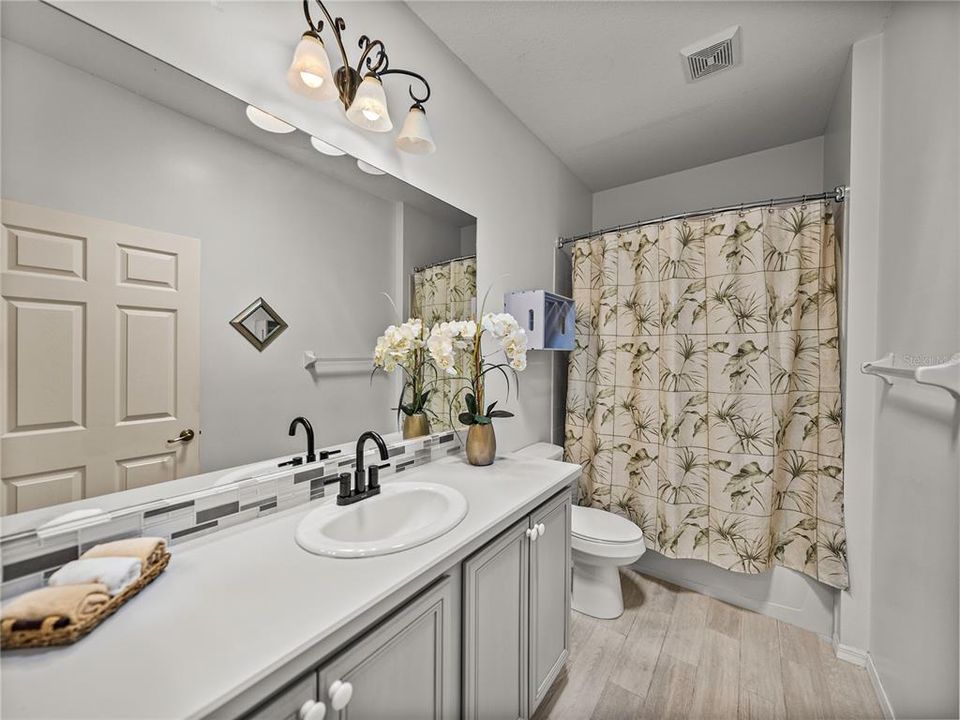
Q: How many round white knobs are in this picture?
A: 4